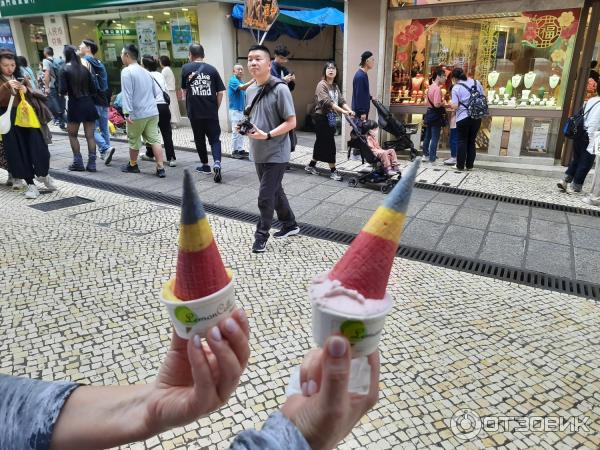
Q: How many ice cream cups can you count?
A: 2